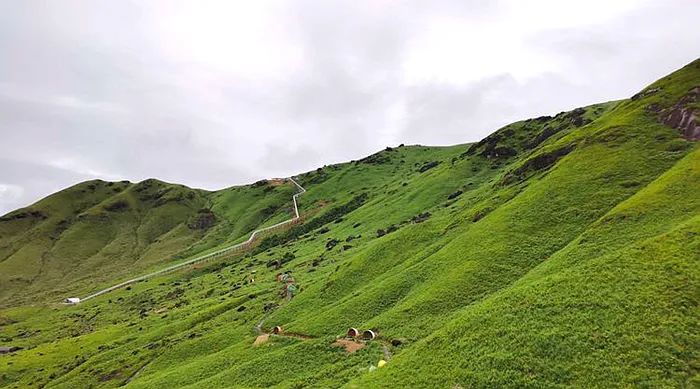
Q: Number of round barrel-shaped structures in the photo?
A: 3